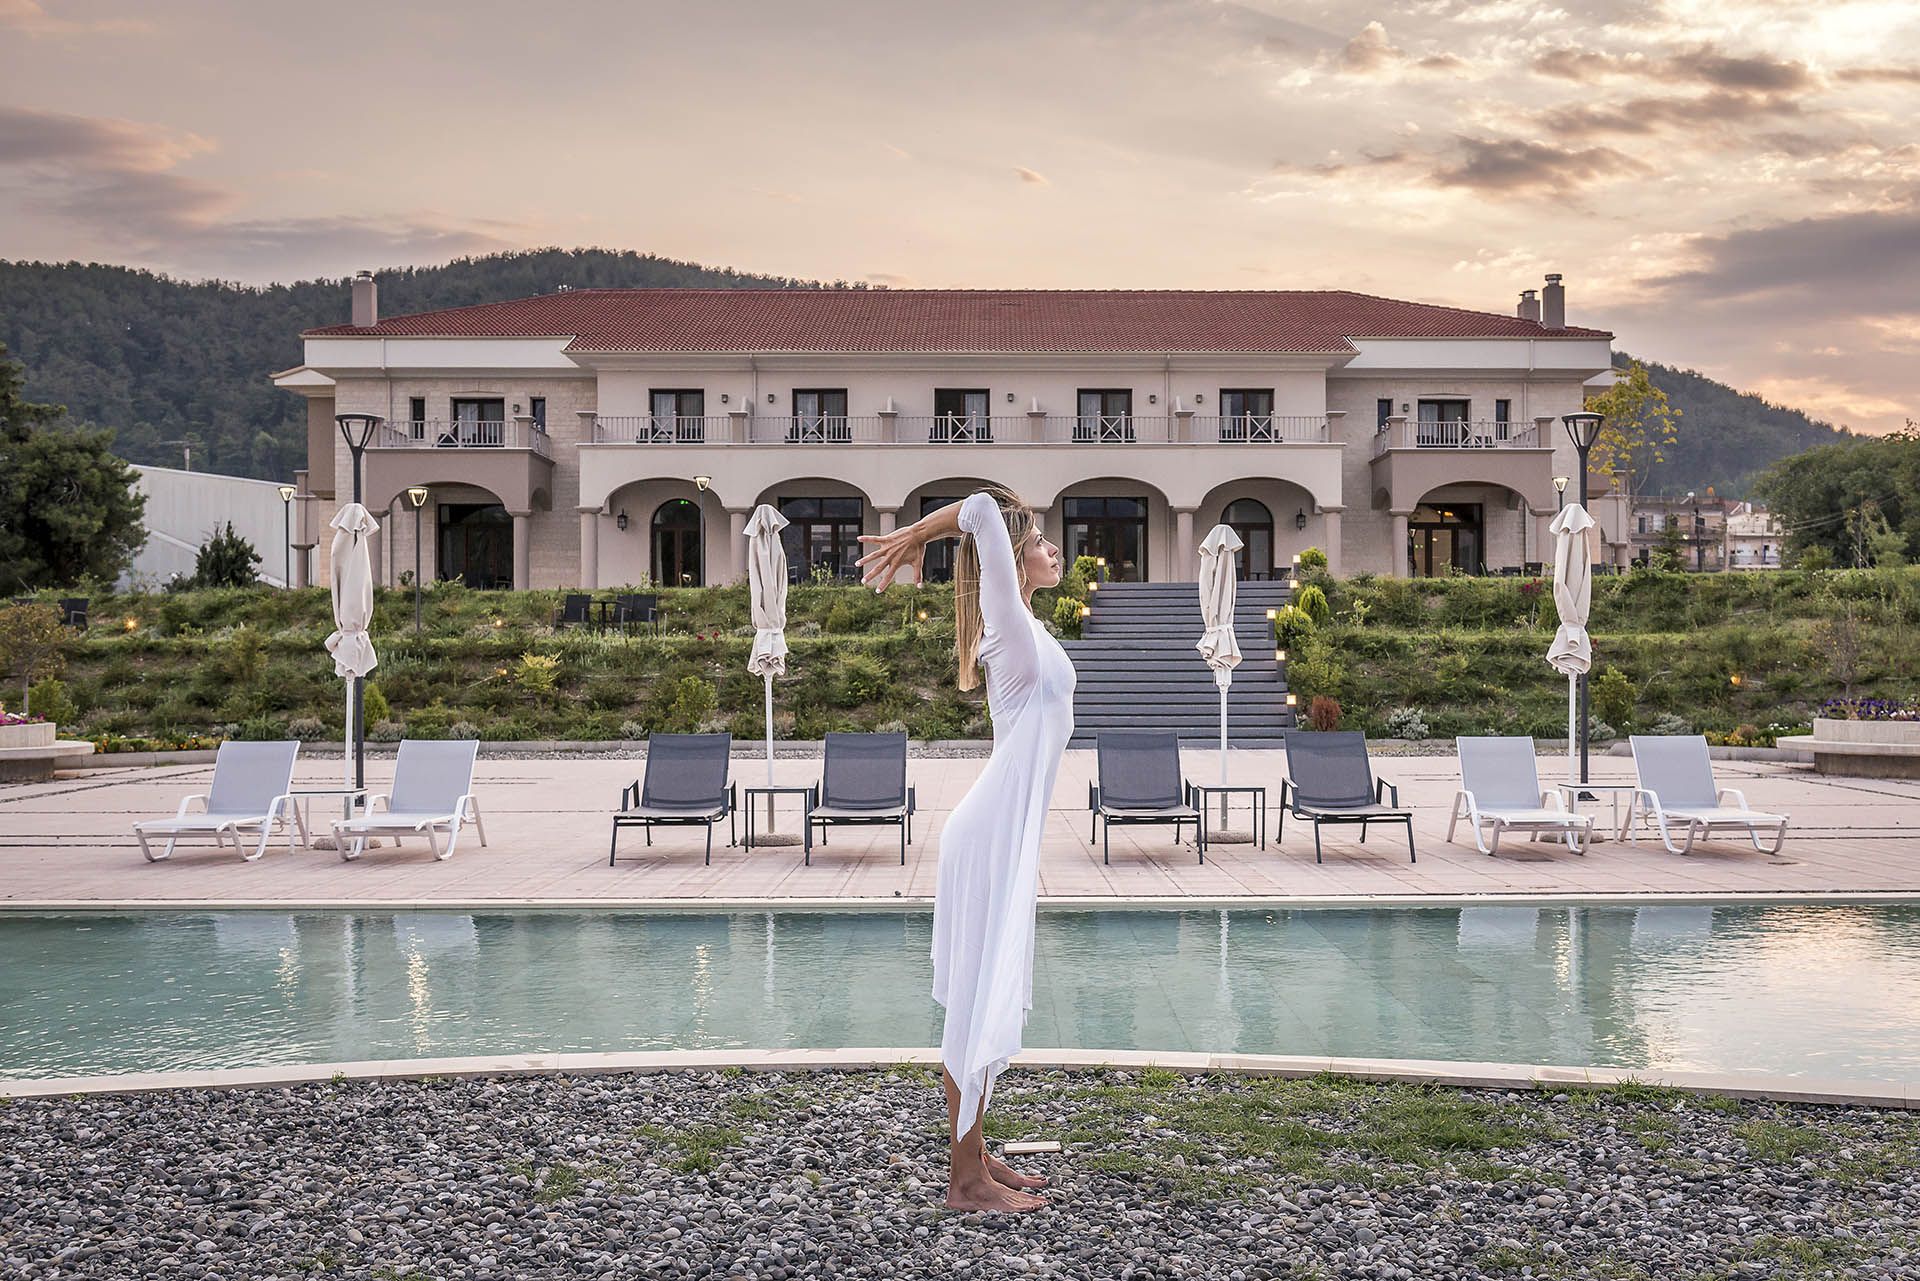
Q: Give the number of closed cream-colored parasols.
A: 4